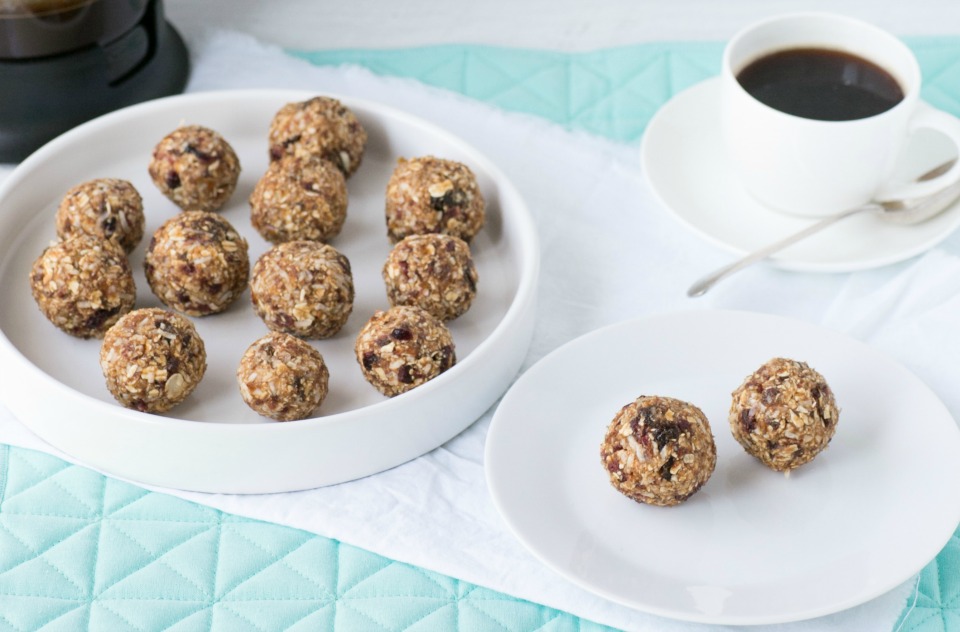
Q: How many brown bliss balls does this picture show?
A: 14